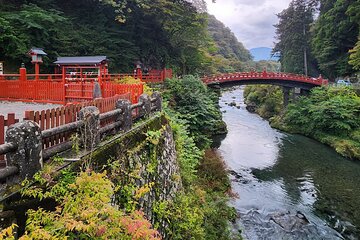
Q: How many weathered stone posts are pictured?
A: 5